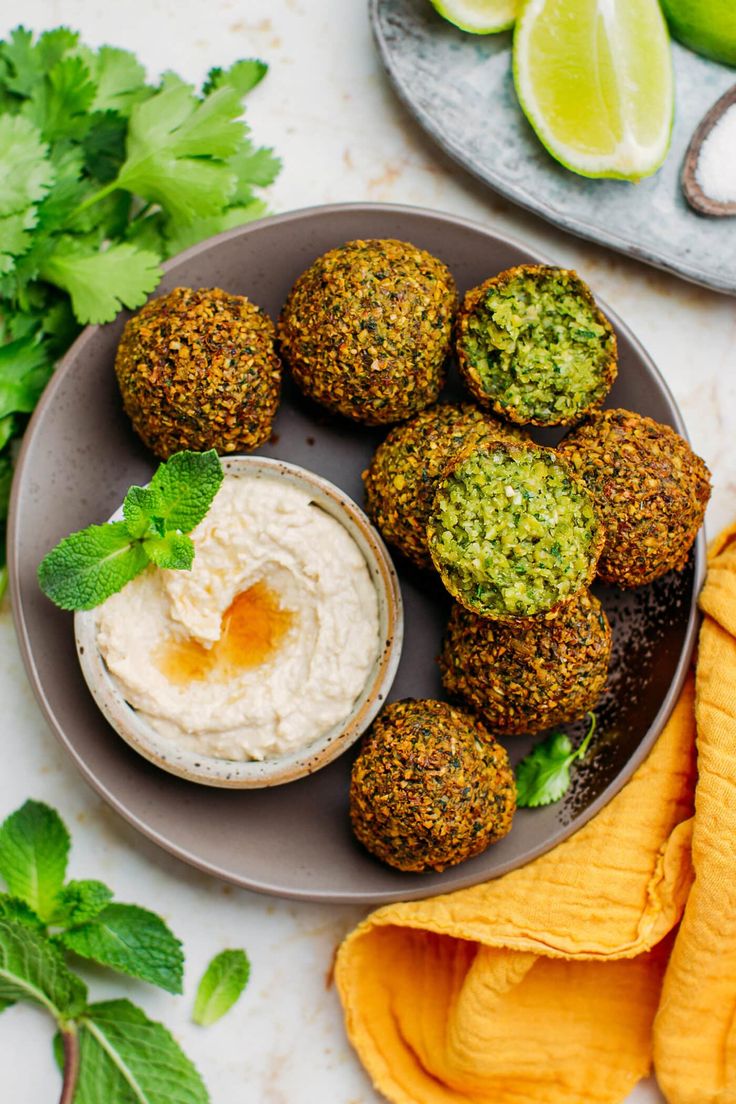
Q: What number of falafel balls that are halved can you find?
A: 2